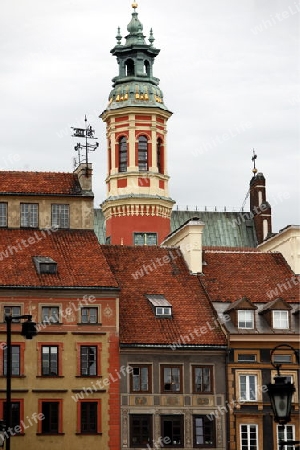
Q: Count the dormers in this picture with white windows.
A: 3